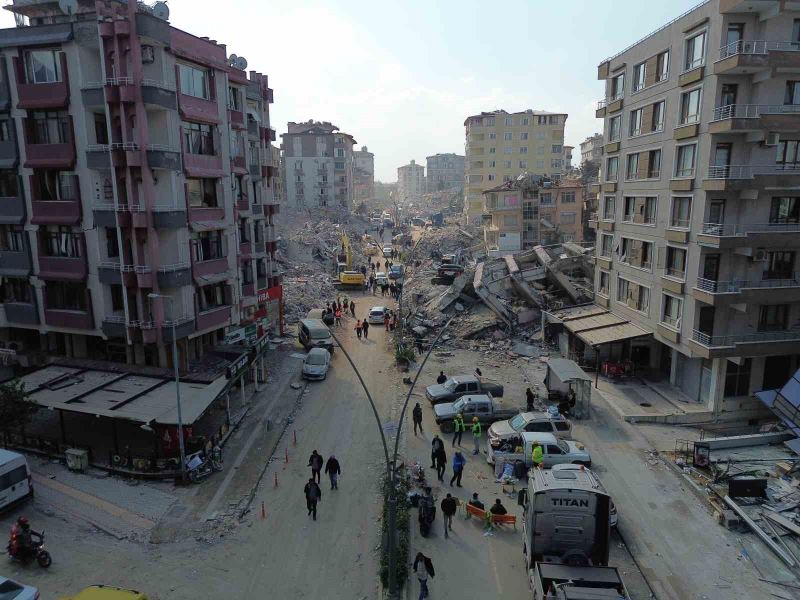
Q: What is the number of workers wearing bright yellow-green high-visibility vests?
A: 3